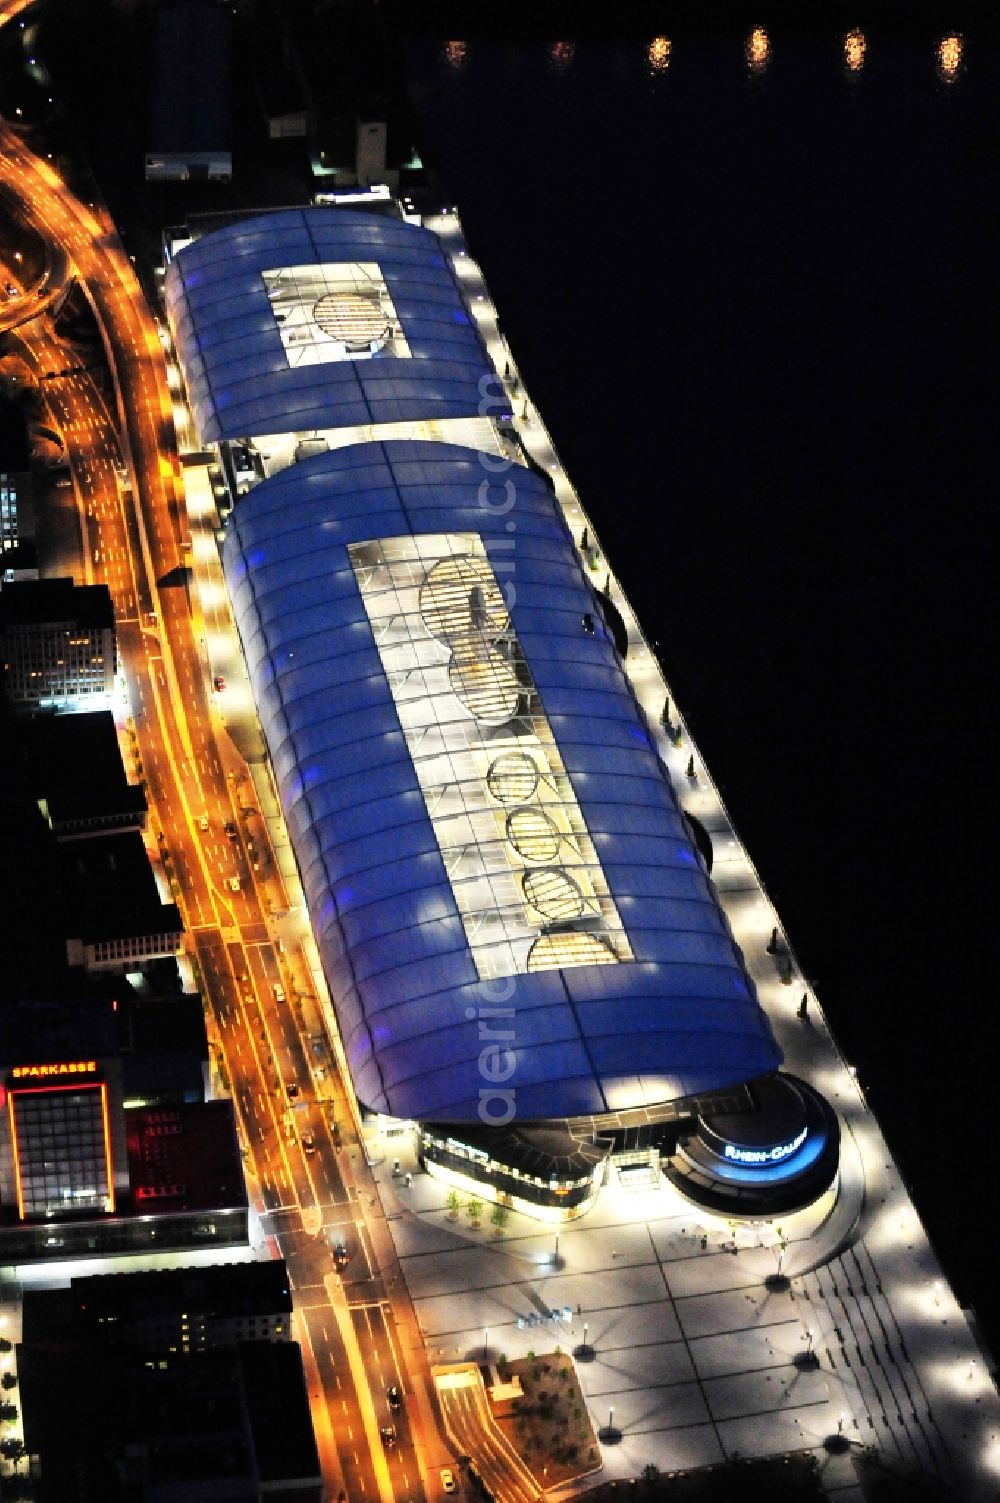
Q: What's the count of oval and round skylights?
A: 7